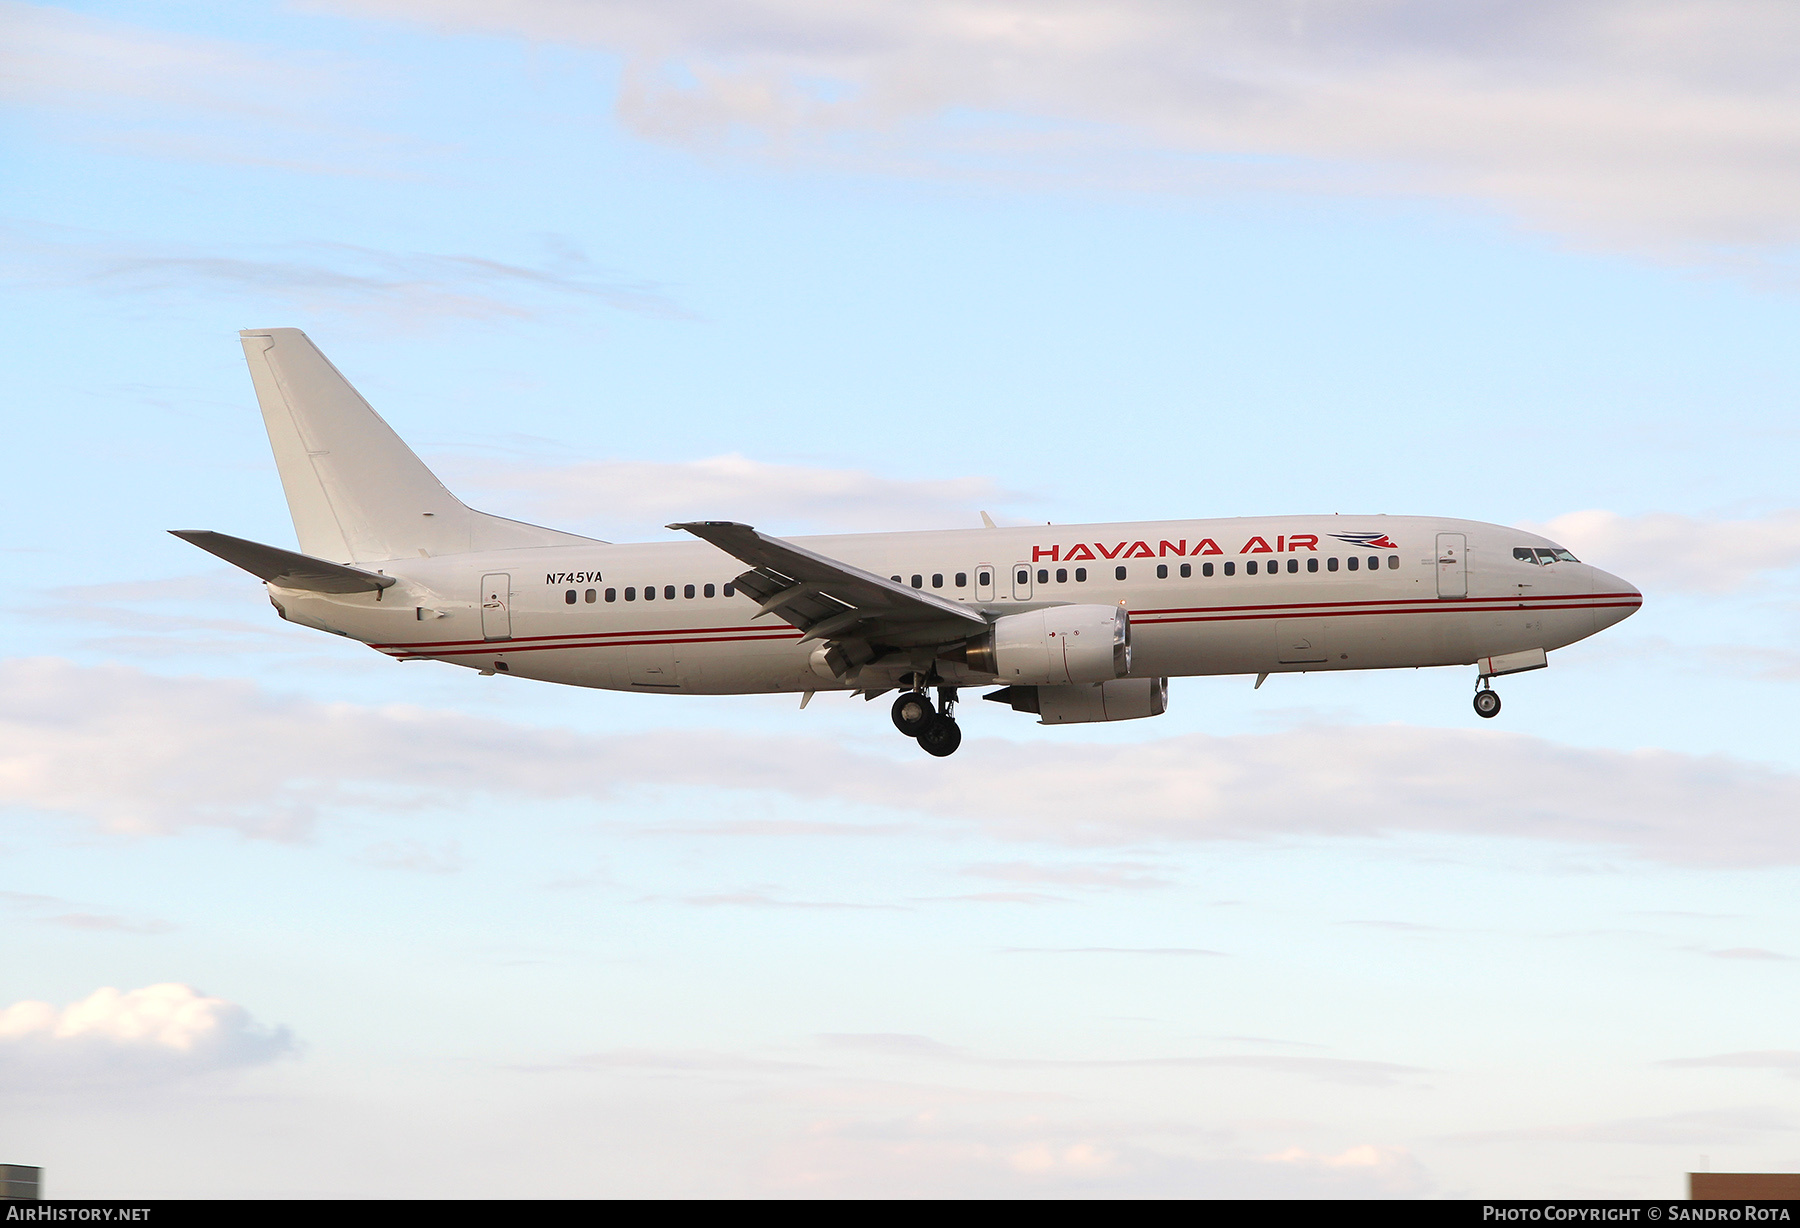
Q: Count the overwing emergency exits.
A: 2